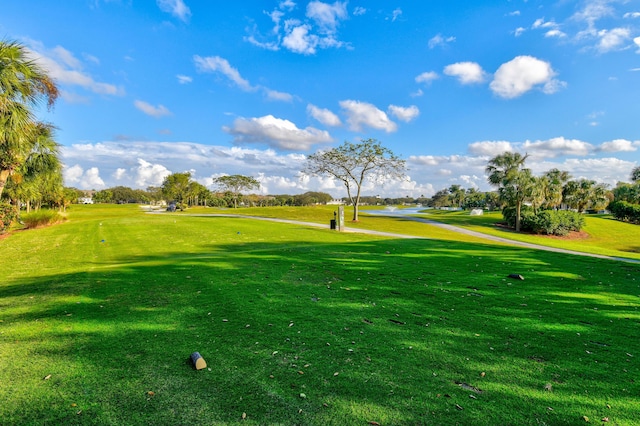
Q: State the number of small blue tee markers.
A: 2